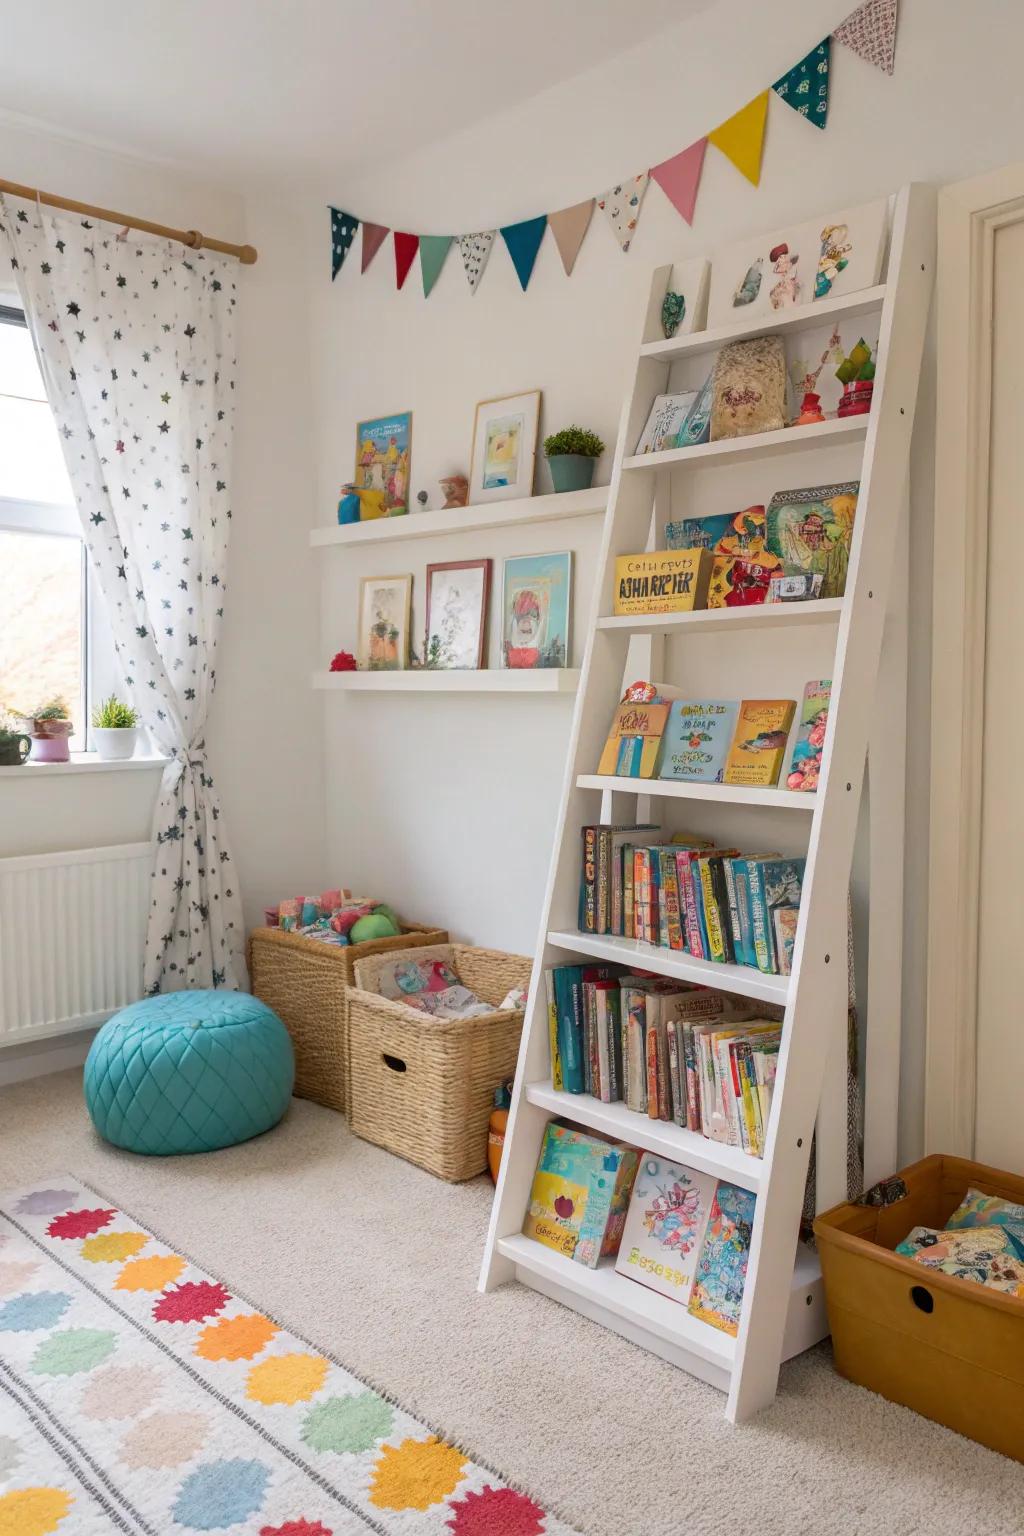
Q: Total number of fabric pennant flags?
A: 12